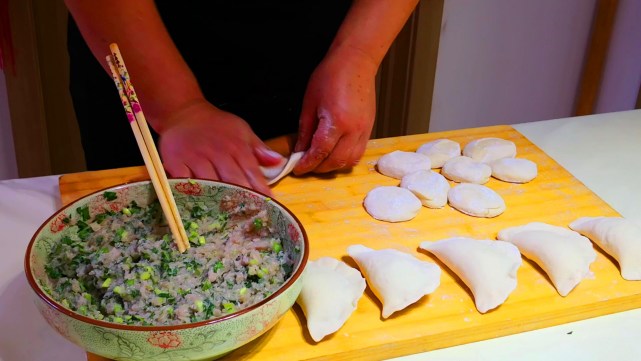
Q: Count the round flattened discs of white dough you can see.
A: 8